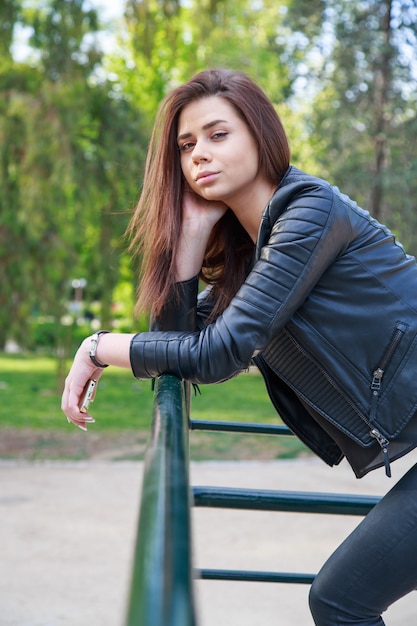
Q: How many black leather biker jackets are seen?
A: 1